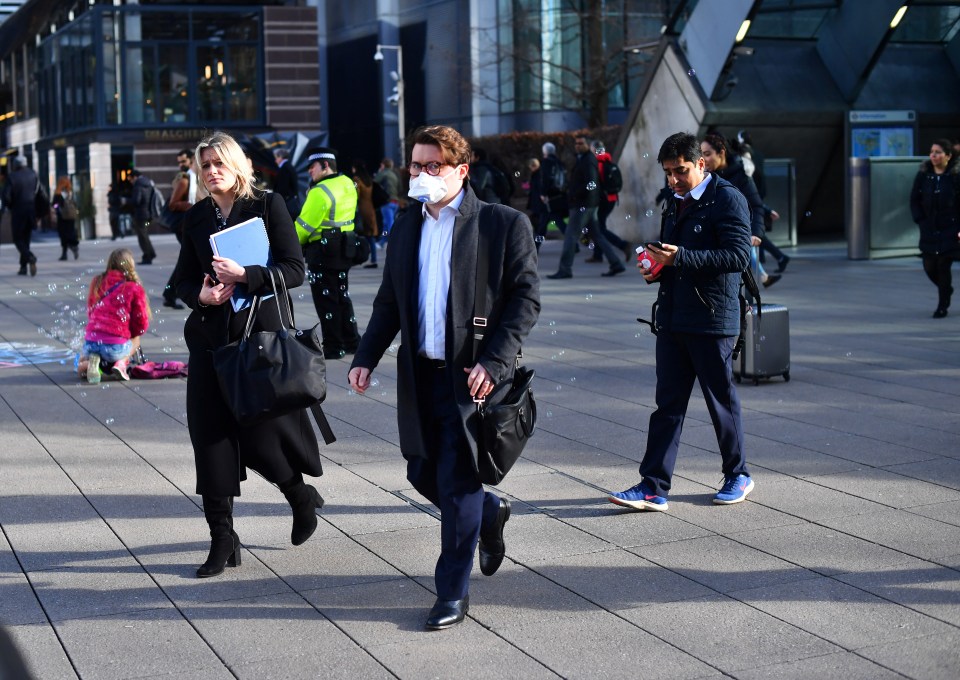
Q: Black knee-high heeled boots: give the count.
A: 2